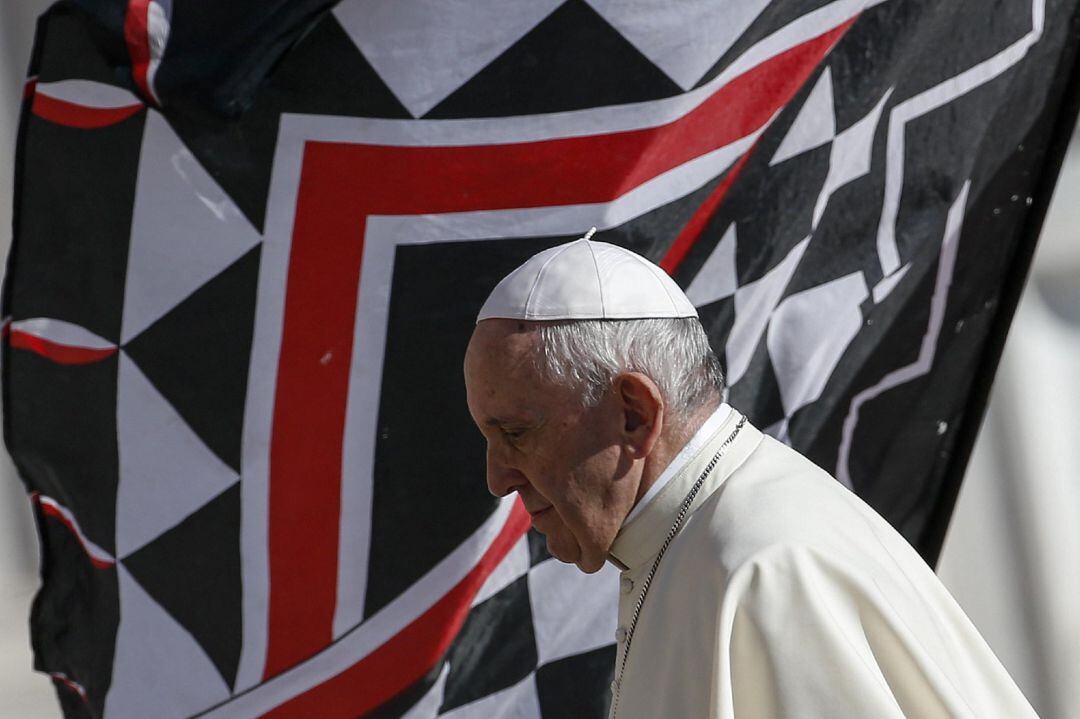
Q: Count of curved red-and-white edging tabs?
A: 5